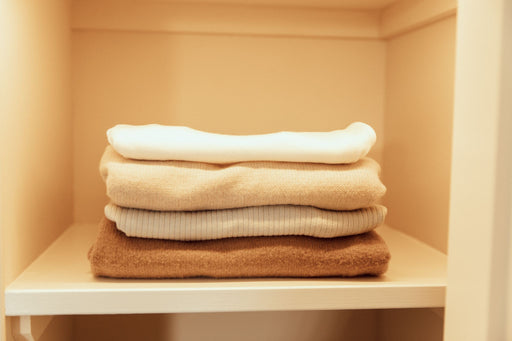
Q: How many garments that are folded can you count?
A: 4